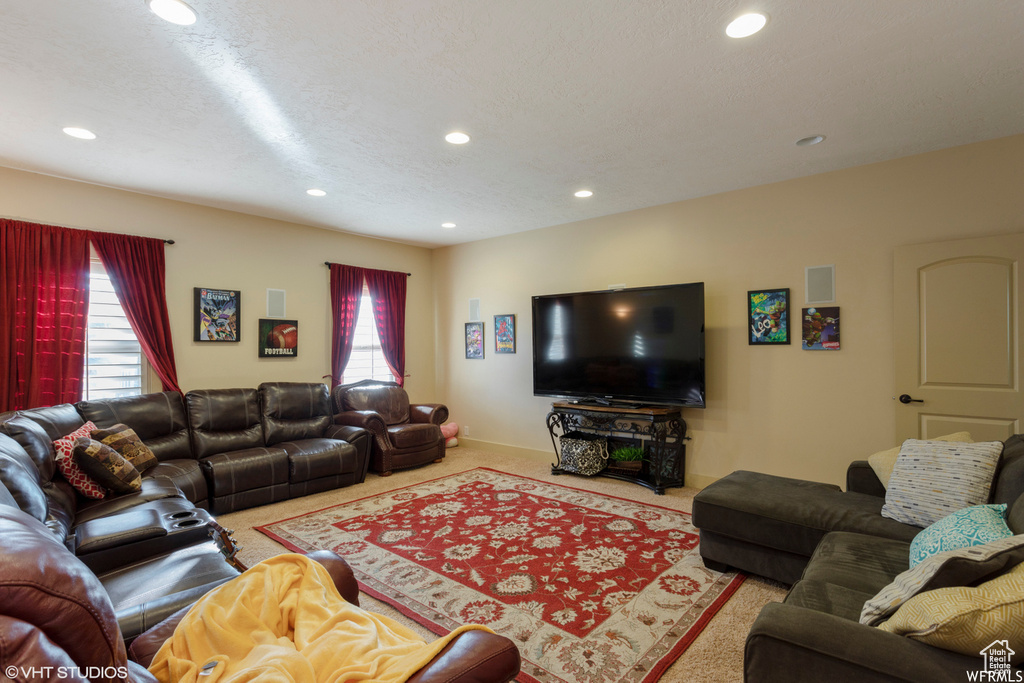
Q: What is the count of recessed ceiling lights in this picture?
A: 8